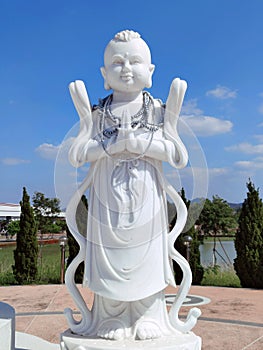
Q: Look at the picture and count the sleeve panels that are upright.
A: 2